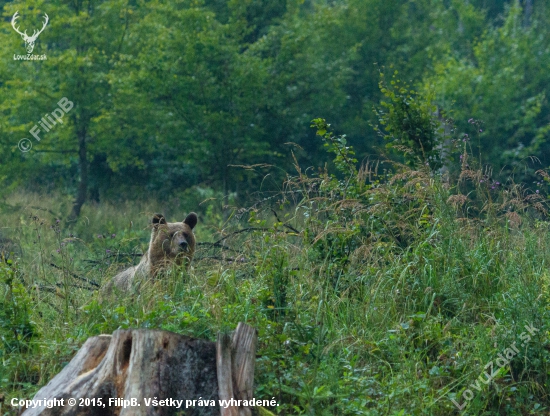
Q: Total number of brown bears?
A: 1